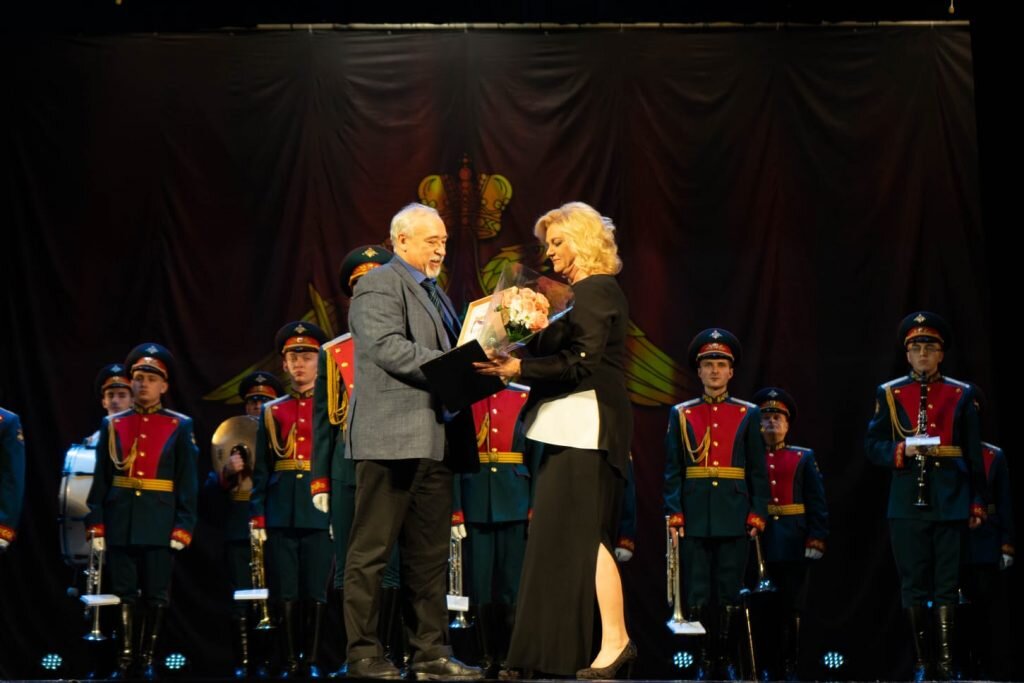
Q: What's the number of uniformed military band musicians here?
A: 12